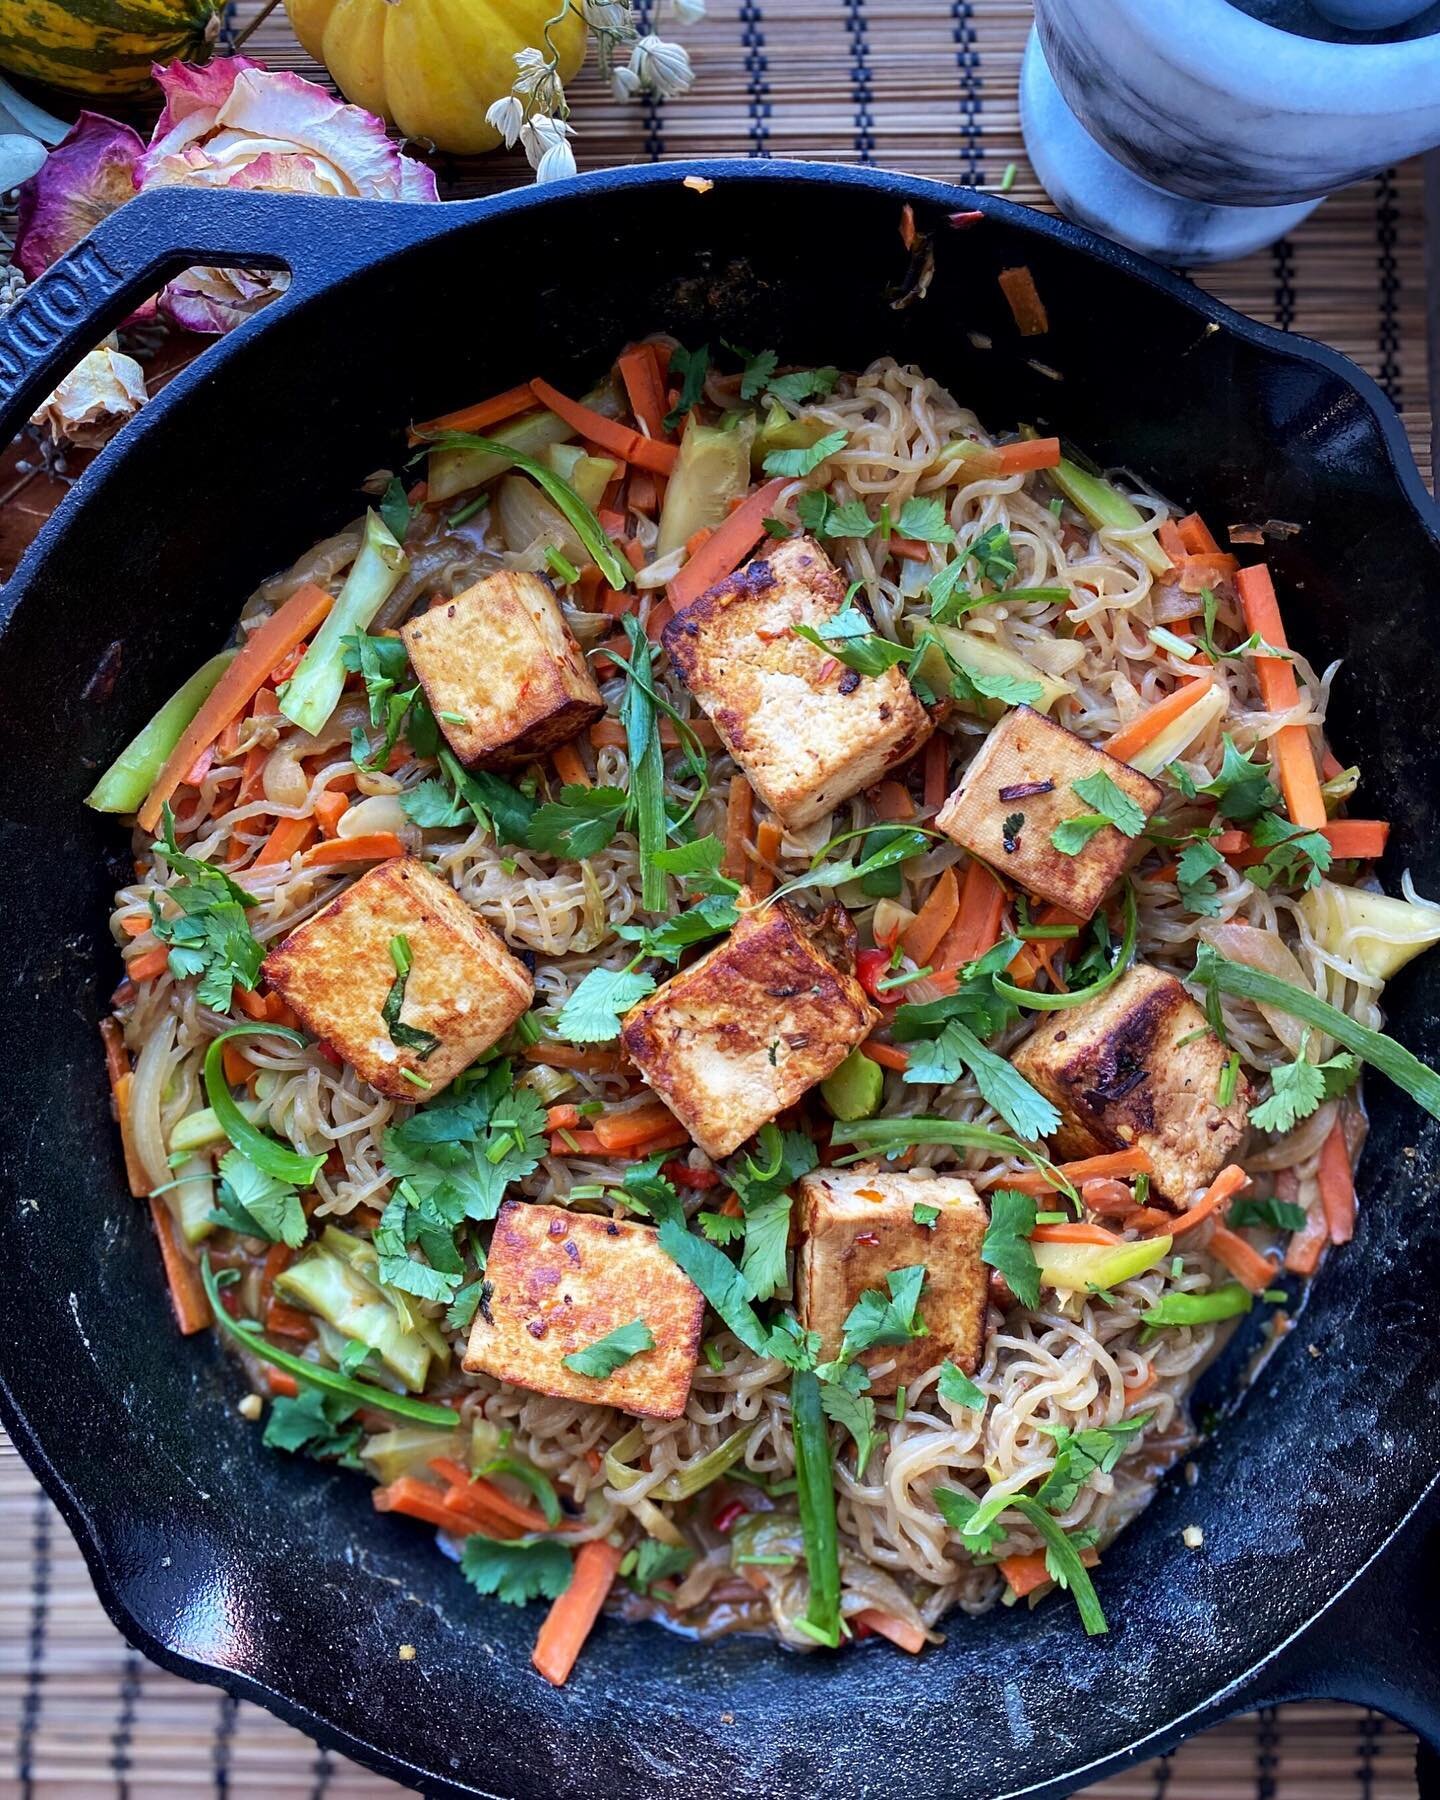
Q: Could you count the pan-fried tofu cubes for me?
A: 8